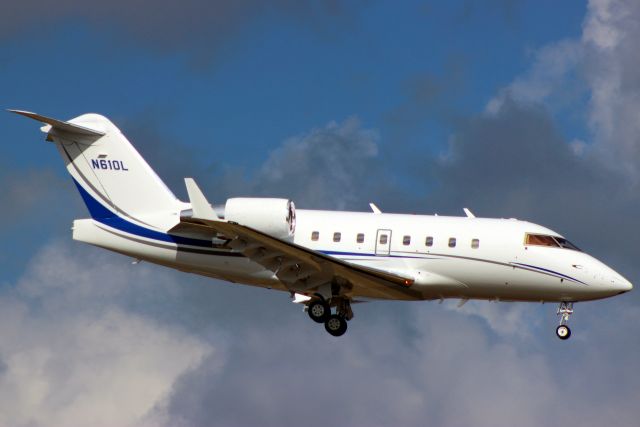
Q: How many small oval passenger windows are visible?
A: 8